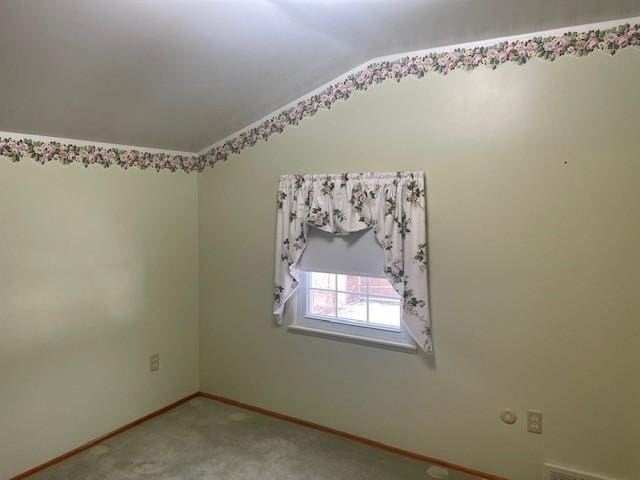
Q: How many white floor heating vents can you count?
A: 1